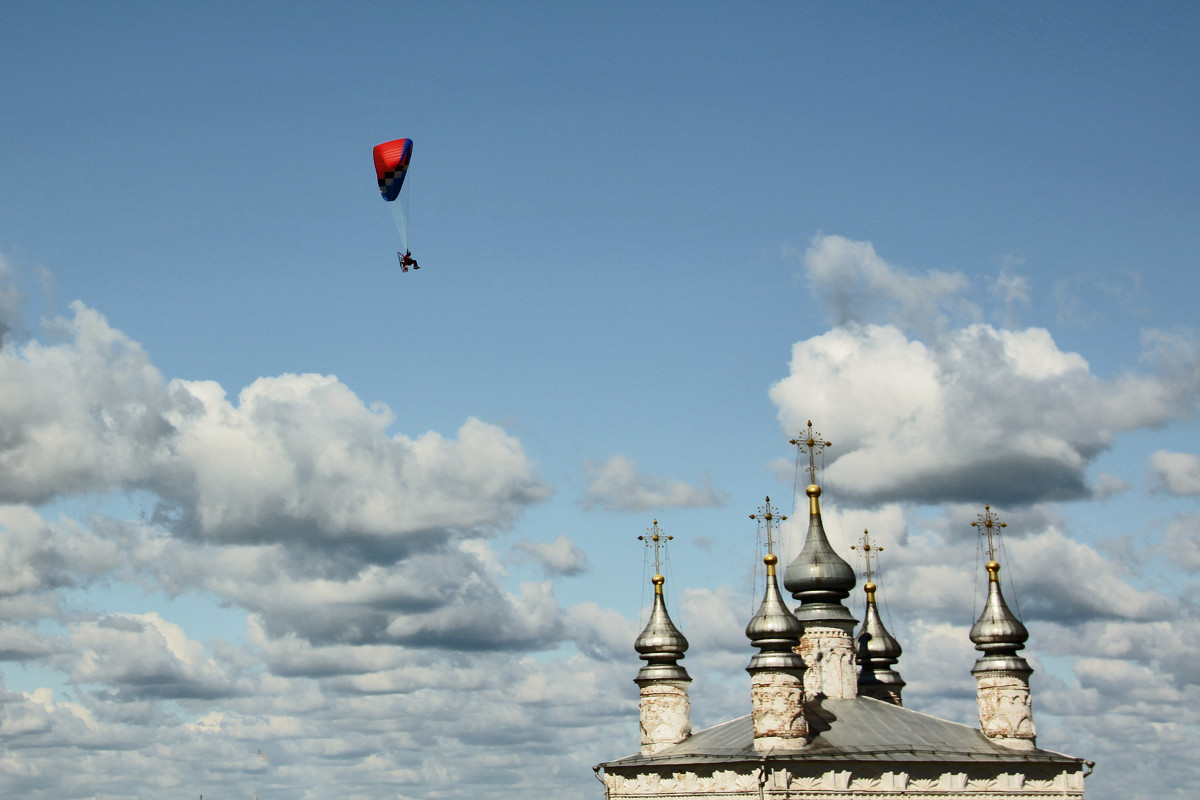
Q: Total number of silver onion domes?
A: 5